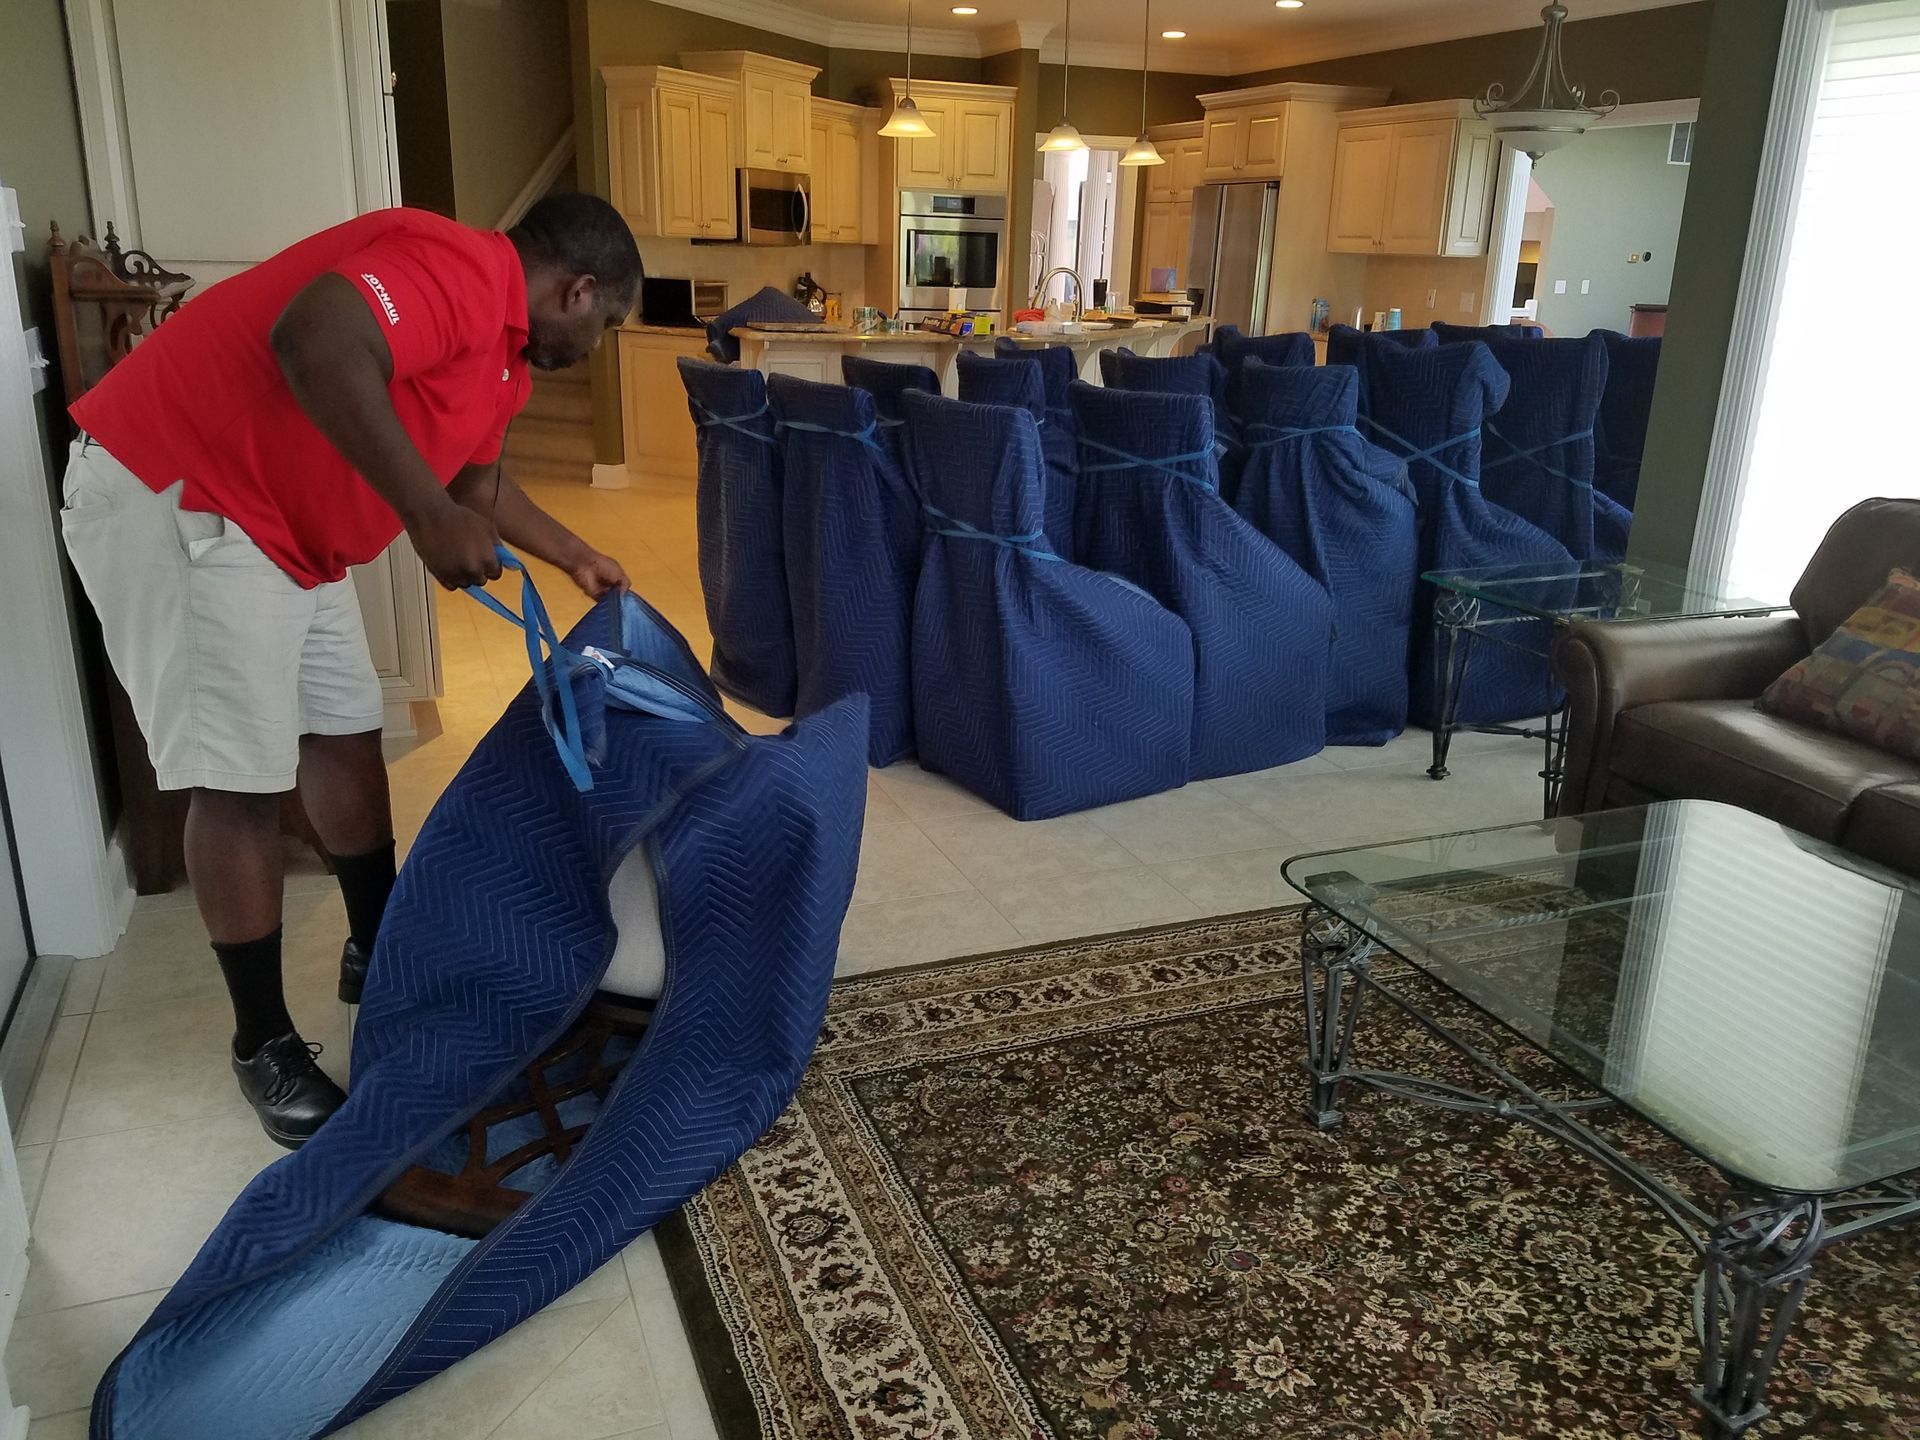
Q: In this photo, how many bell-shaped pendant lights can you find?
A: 3